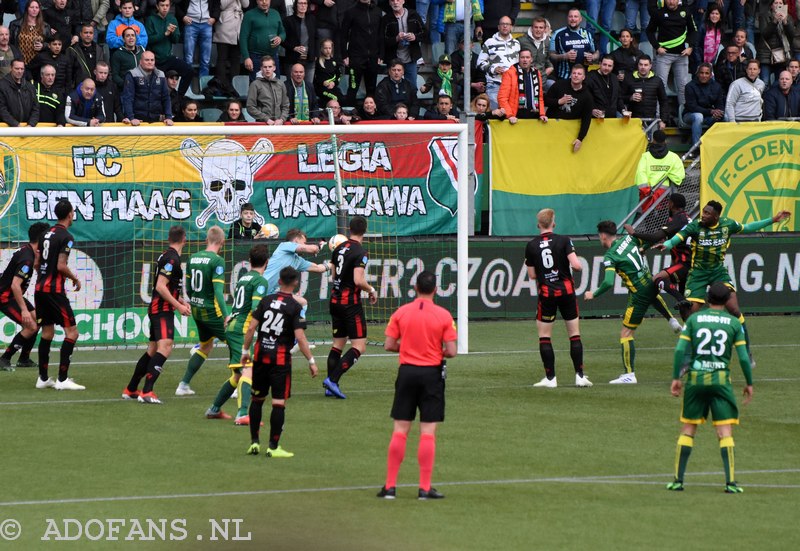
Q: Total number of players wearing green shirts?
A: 5